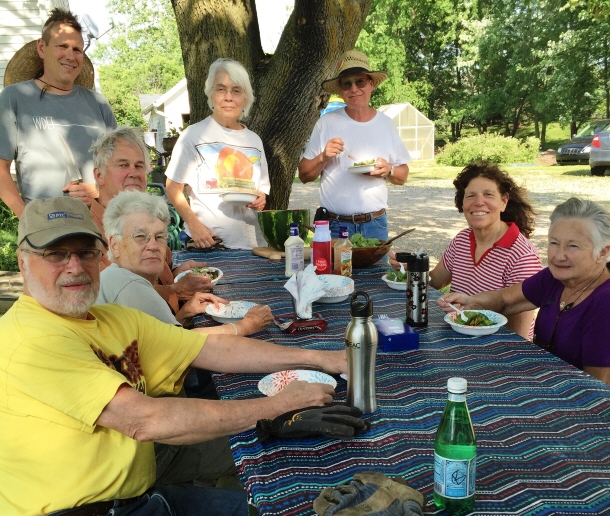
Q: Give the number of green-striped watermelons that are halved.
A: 1